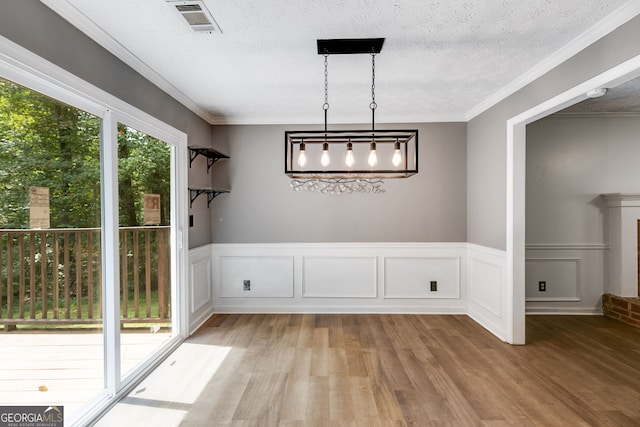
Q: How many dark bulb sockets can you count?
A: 5